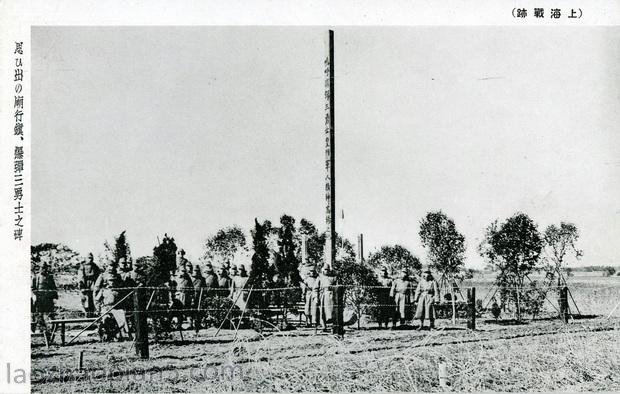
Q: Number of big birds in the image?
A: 0